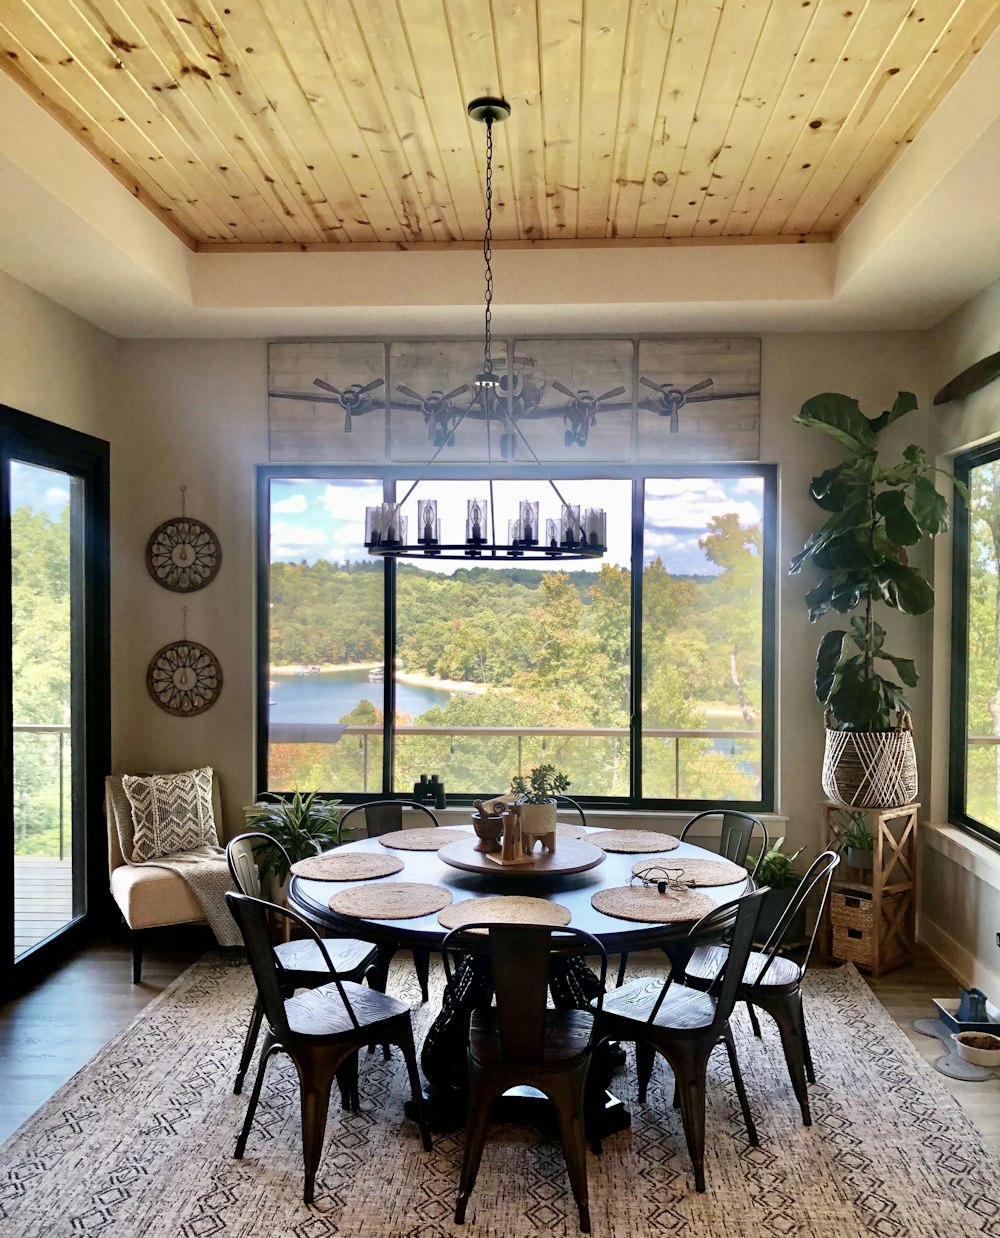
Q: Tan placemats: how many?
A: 8